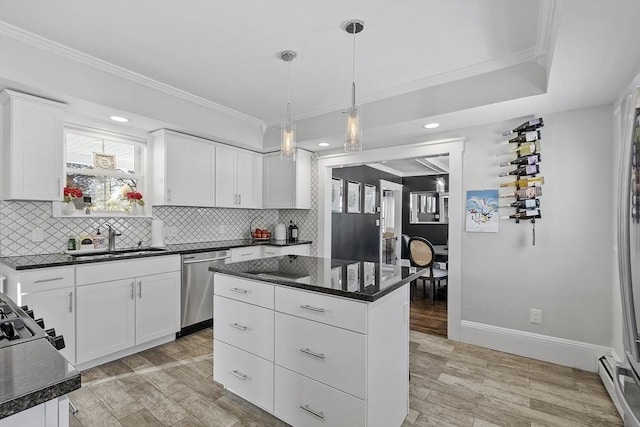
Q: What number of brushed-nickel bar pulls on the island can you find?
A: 6